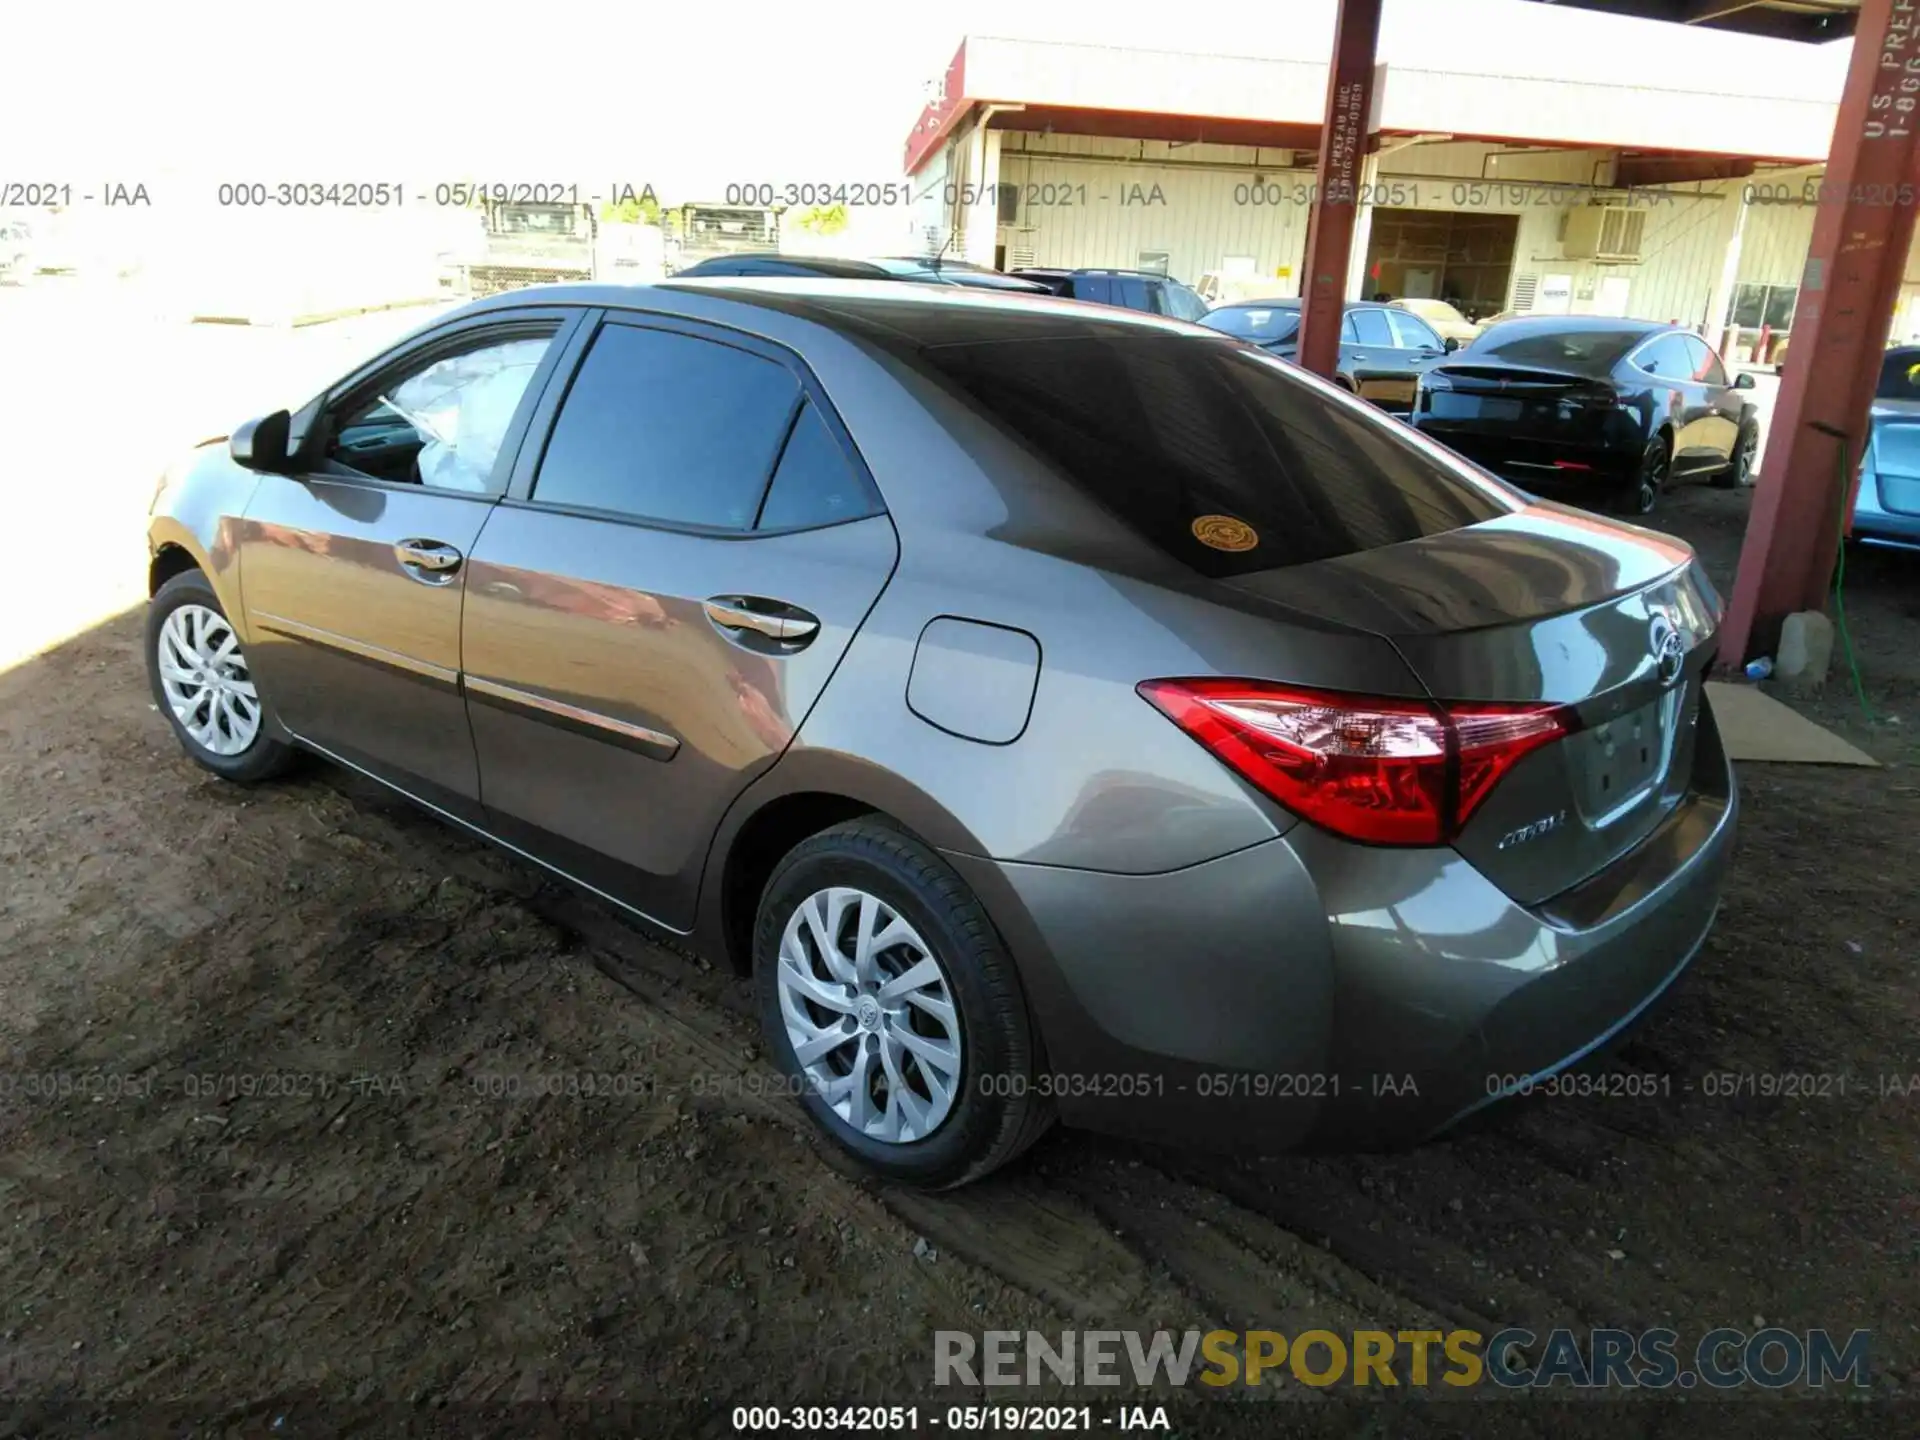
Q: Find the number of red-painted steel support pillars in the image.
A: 2